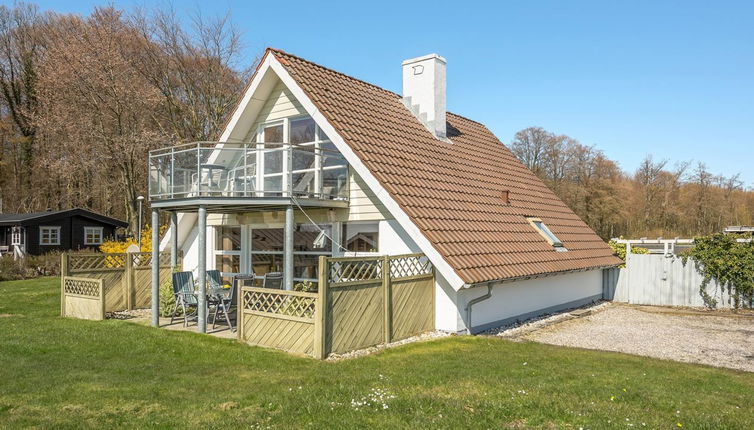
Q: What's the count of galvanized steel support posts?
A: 4